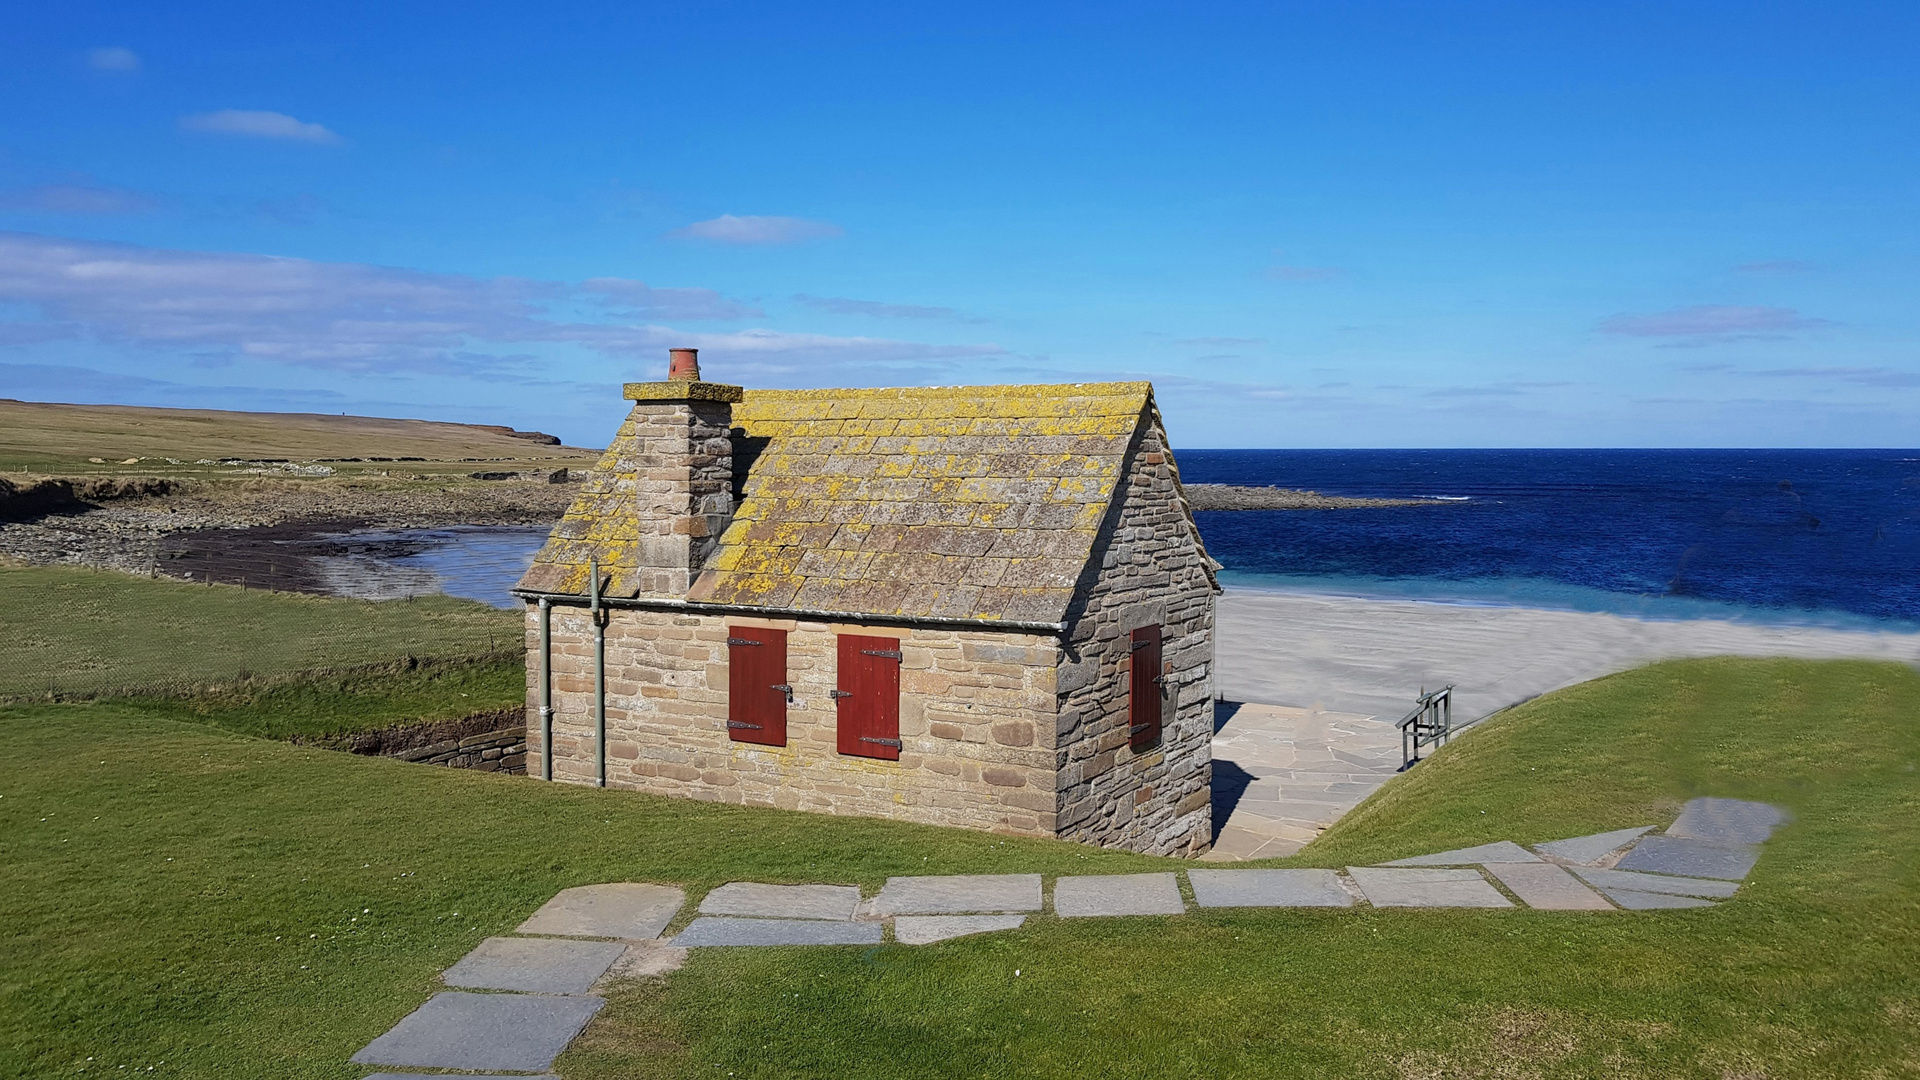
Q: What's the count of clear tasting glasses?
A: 0